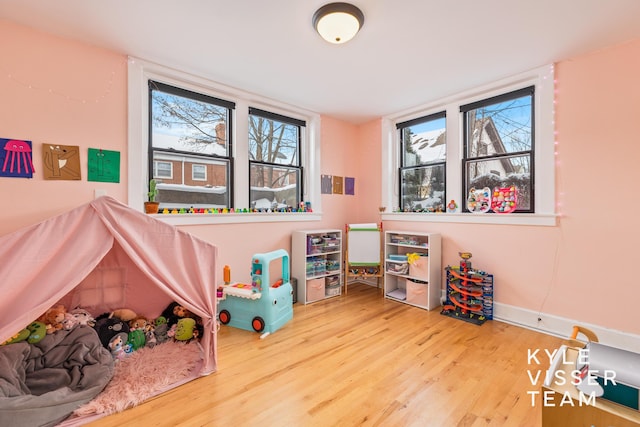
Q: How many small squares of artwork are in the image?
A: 6